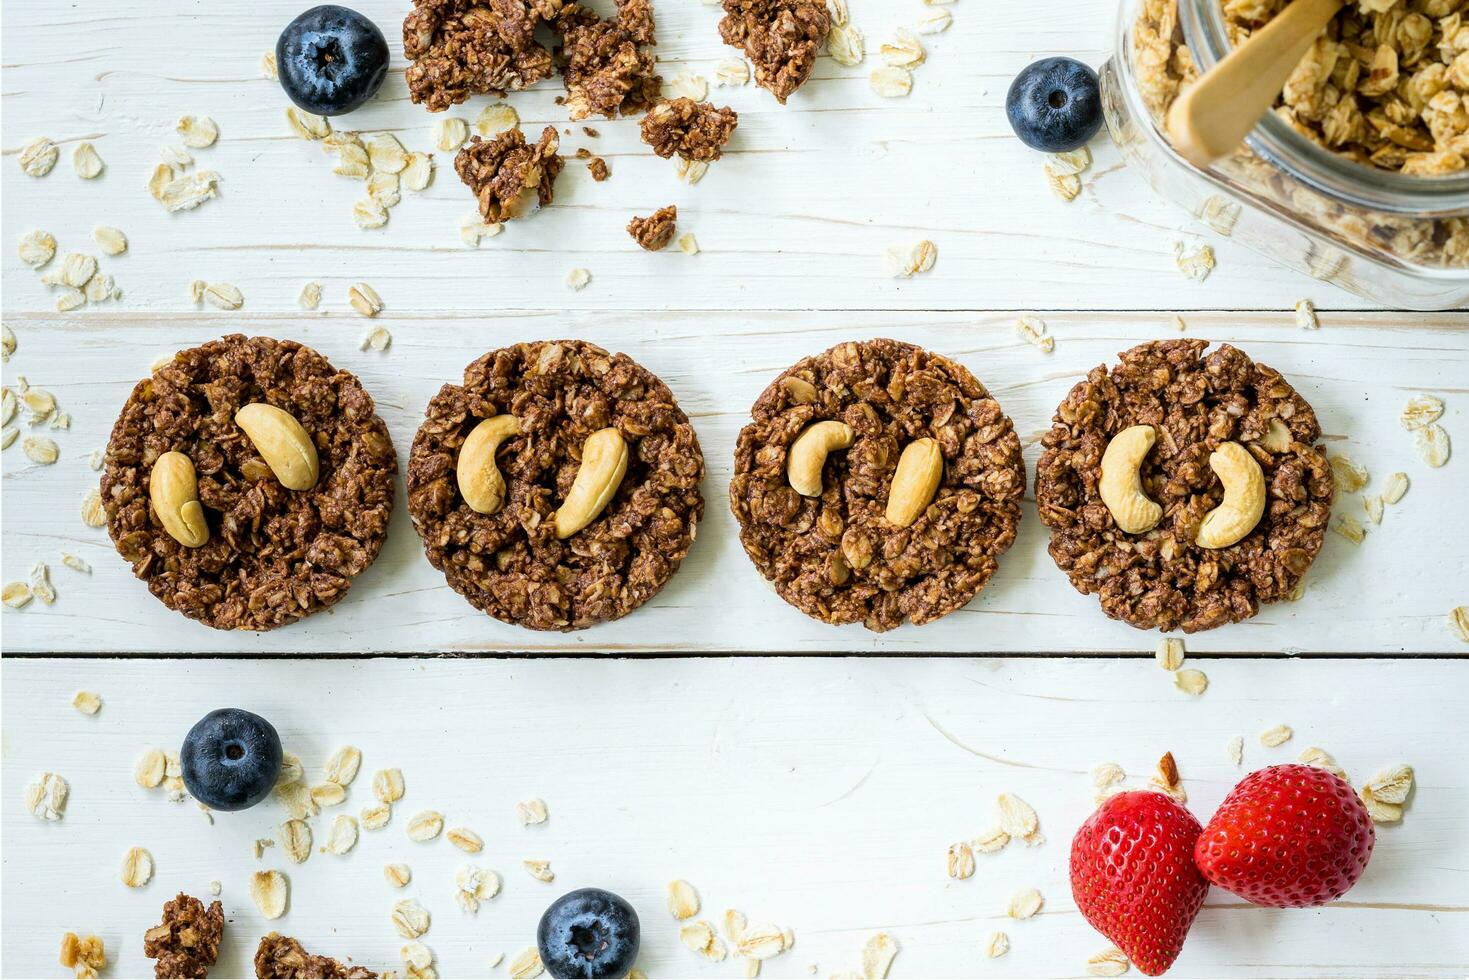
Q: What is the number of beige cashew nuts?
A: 8